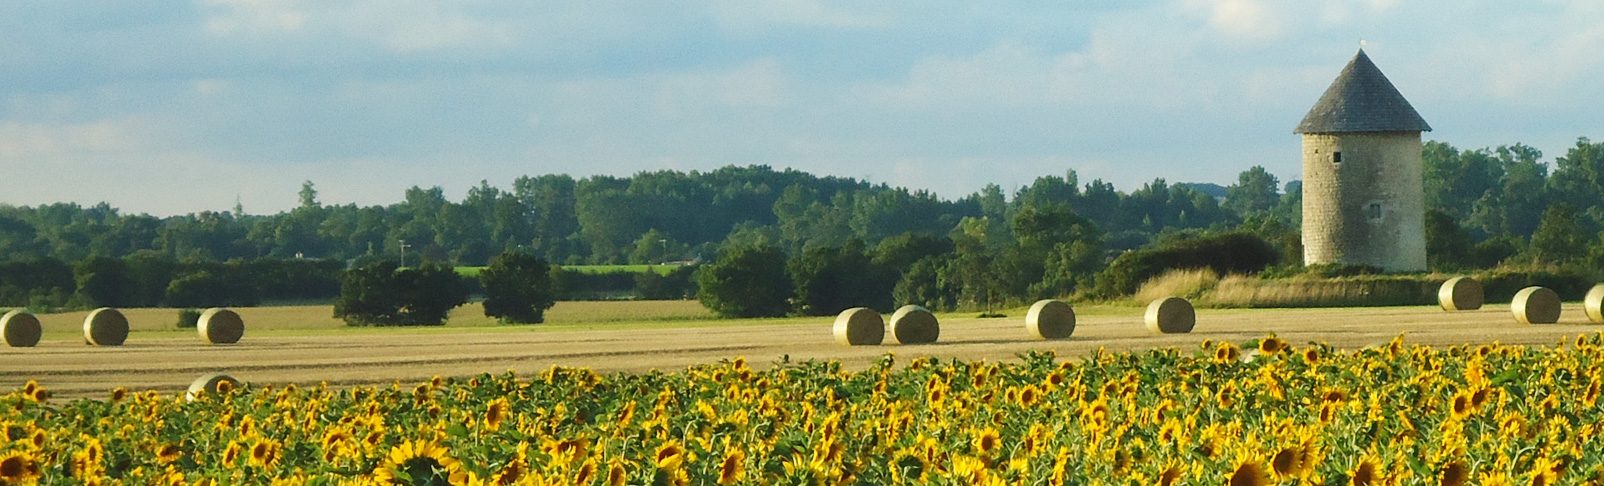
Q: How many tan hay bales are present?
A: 11